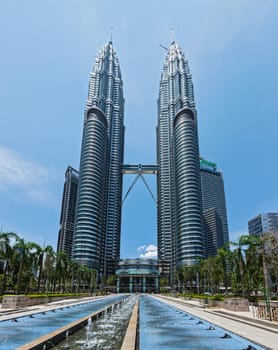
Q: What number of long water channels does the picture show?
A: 3